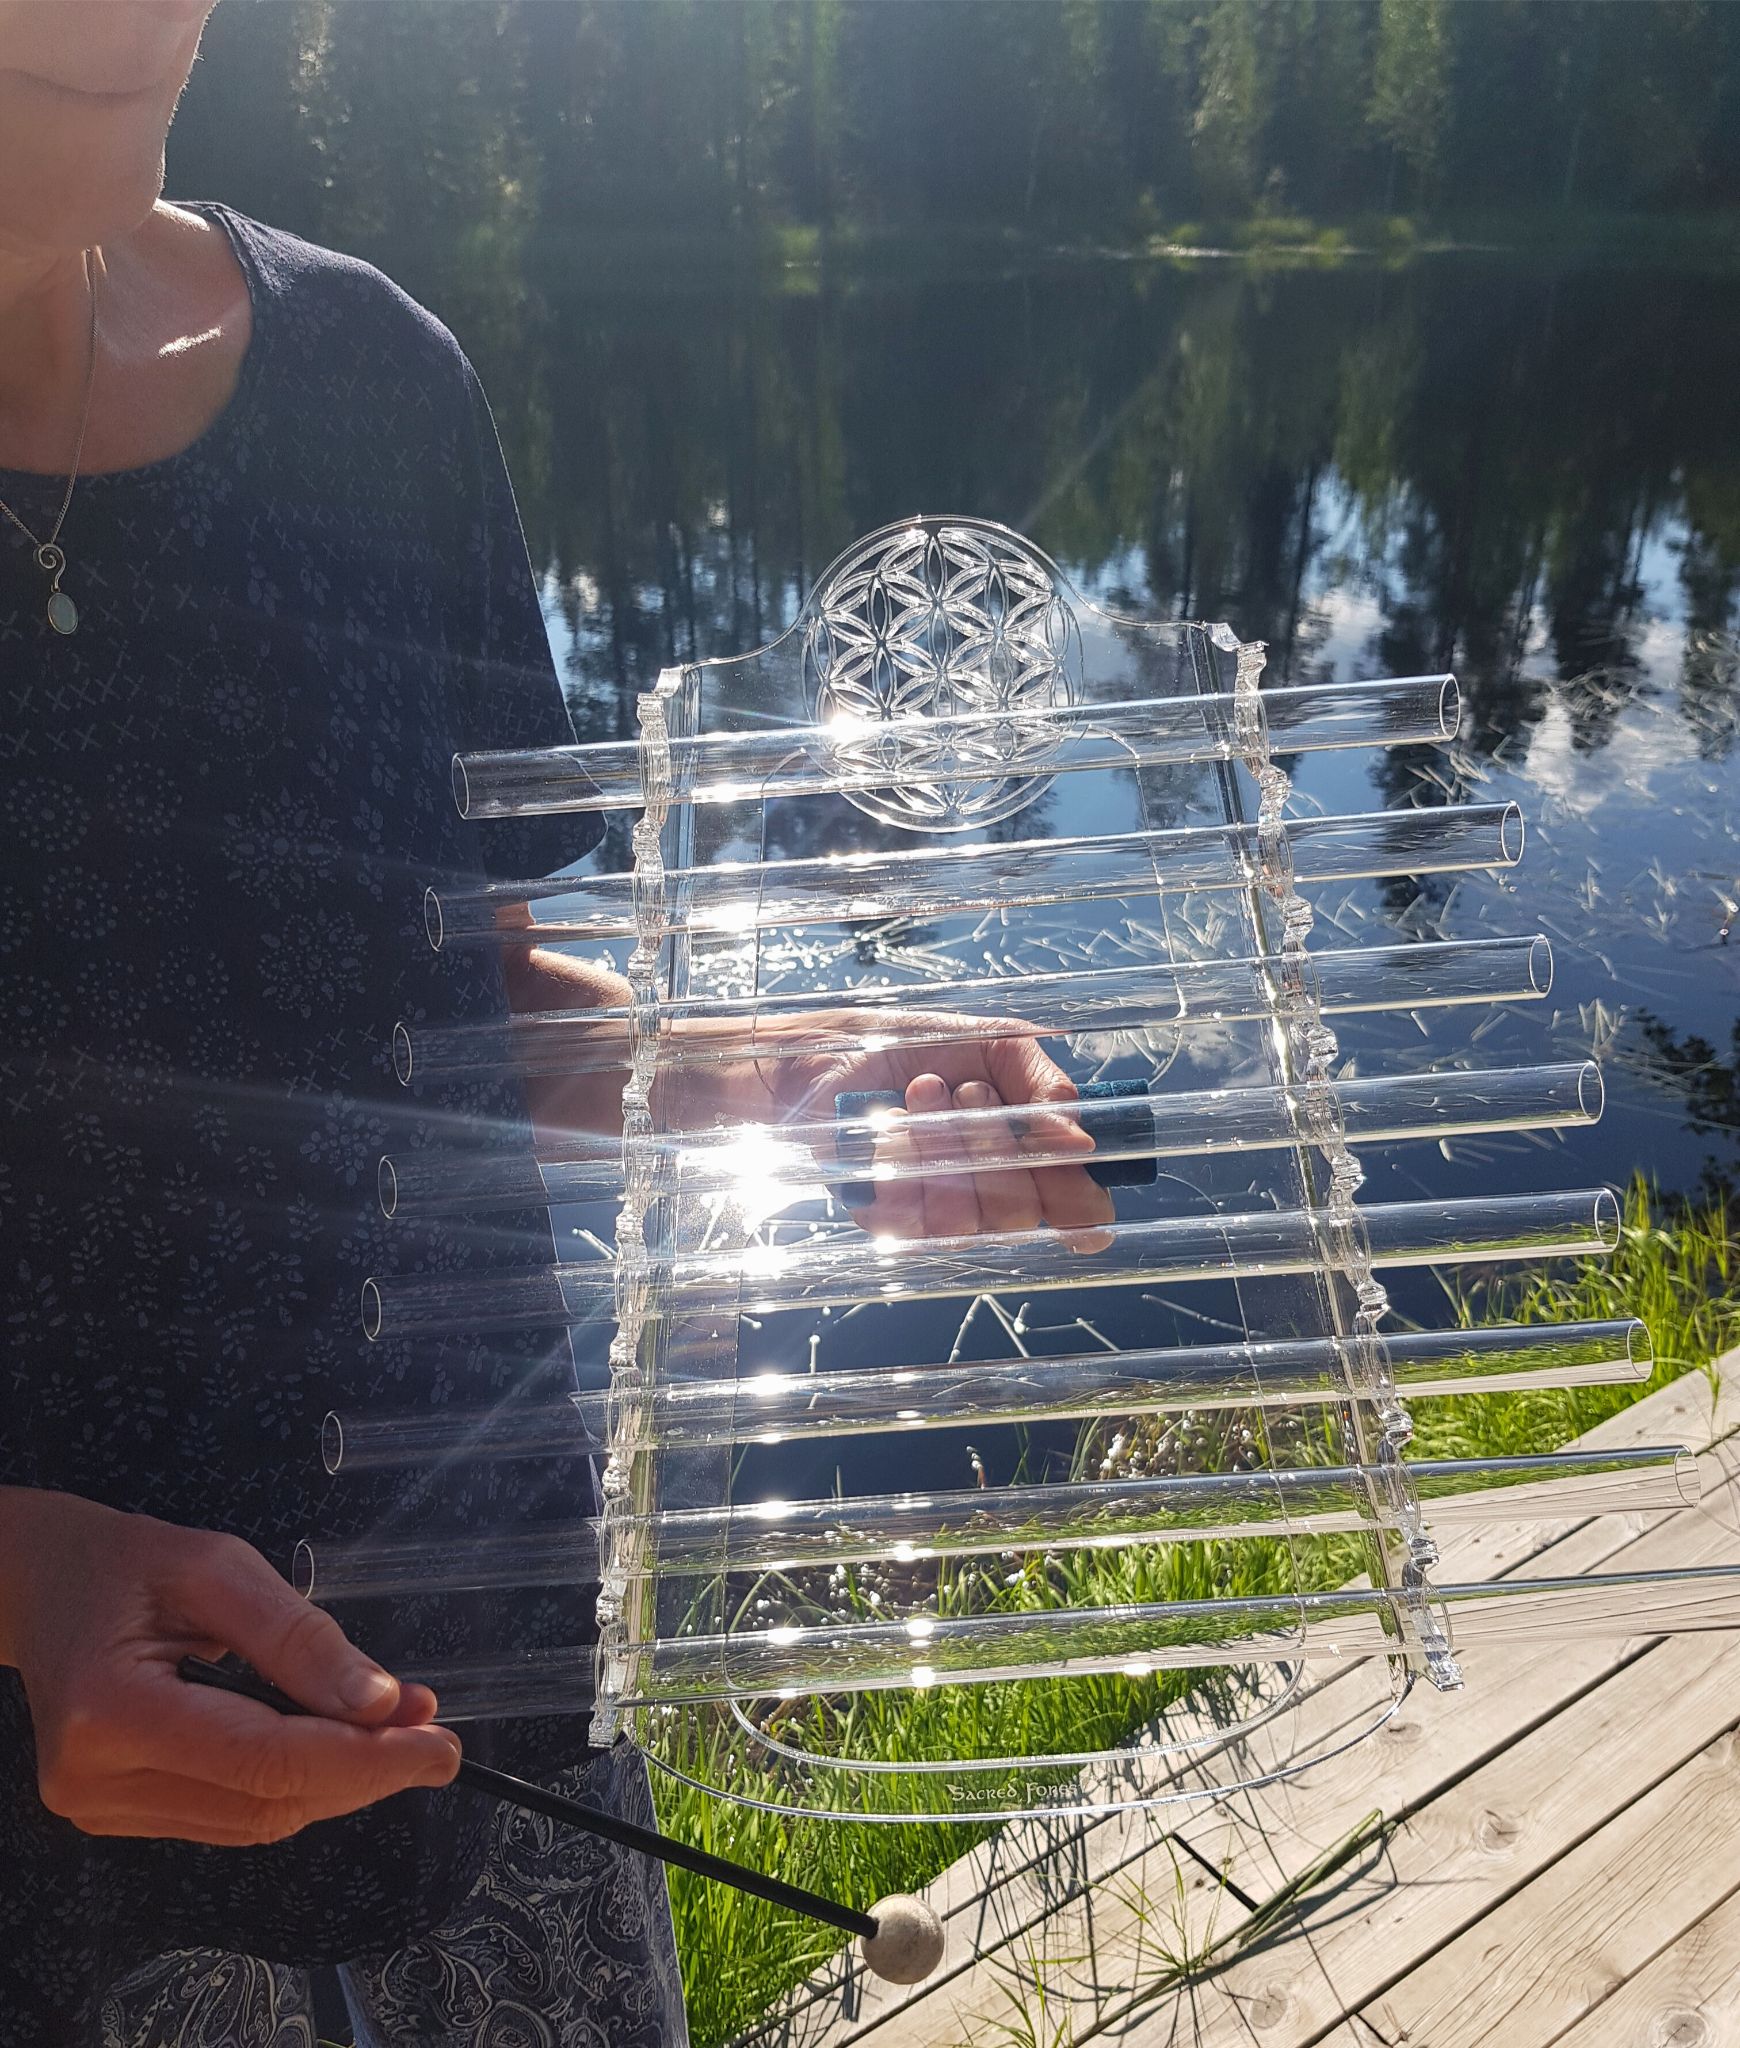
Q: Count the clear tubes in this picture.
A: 8